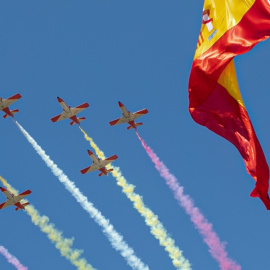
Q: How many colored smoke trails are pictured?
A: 5